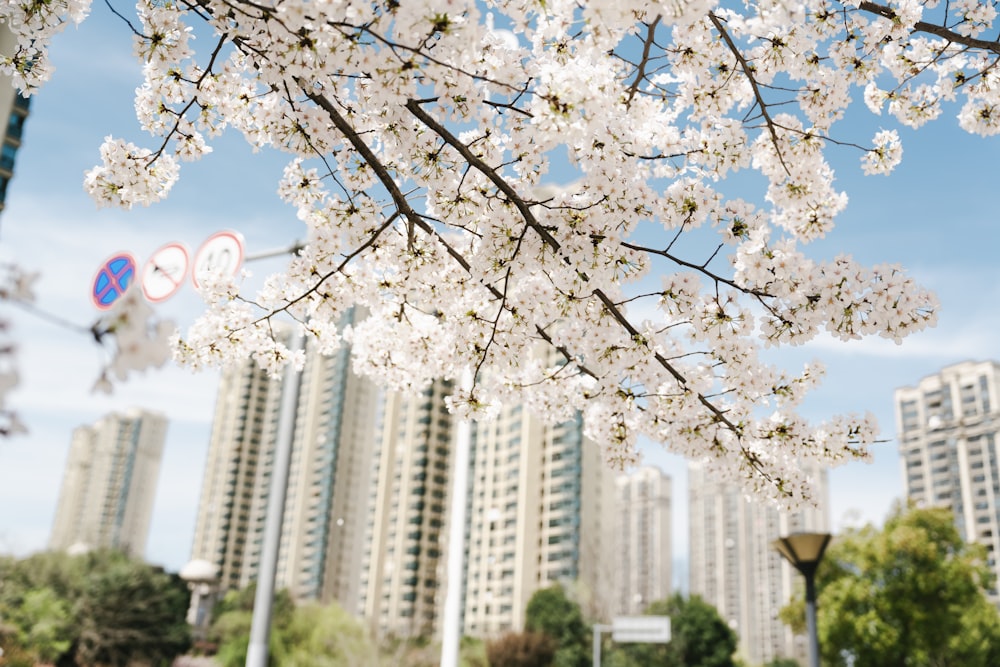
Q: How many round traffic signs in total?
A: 3